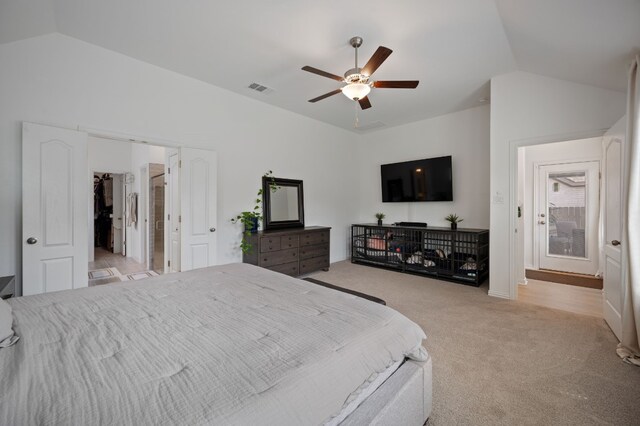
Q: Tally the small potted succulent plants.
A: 2